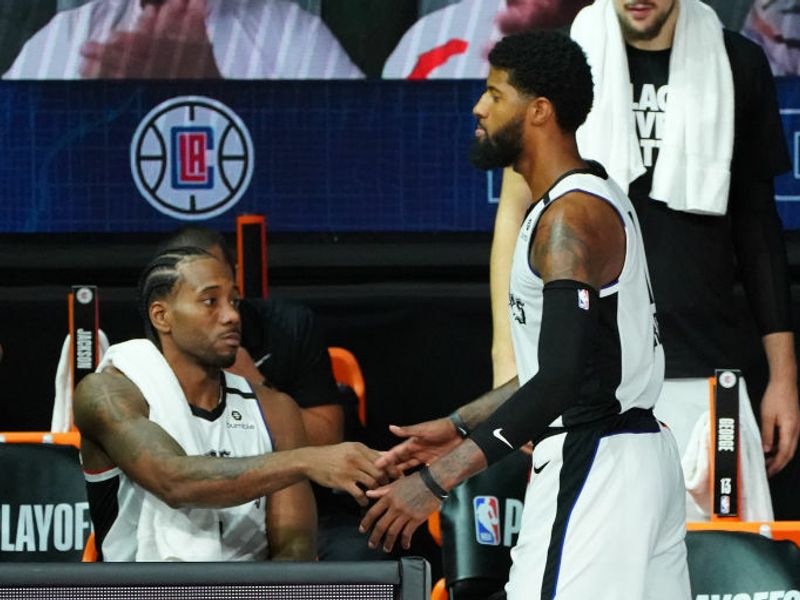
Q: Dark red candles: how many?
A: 0